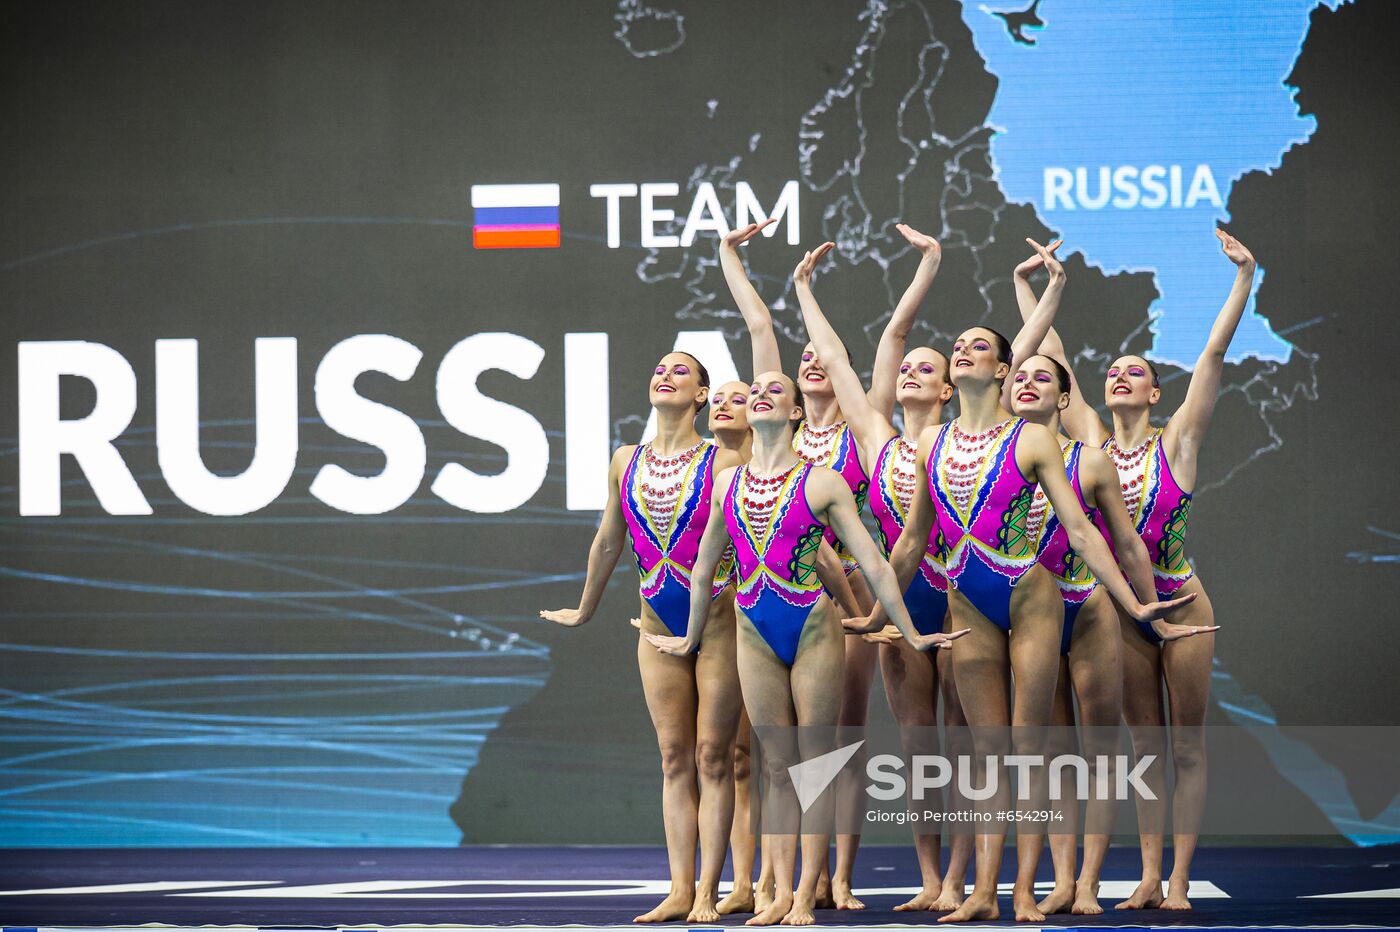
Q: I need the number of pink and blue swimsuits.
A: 8